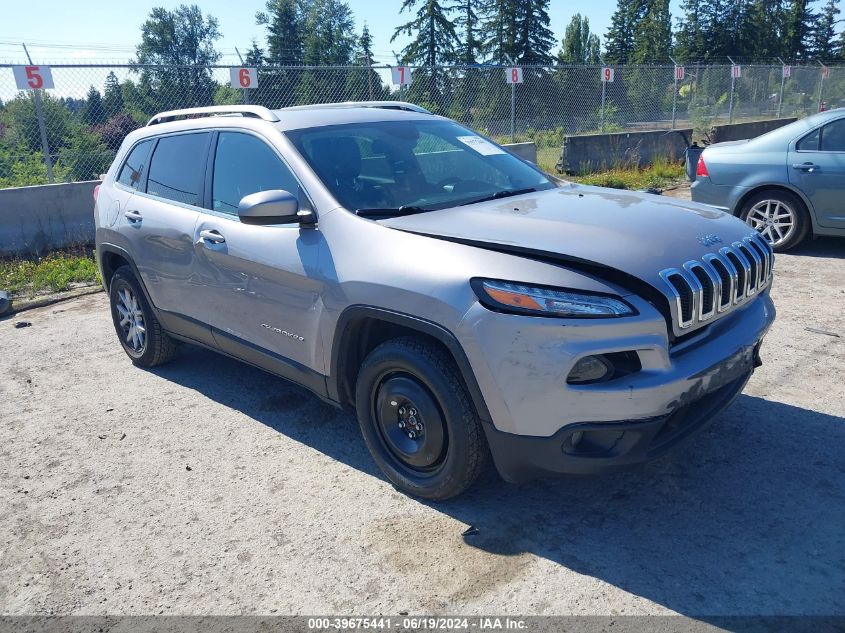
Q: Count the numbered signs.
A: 9